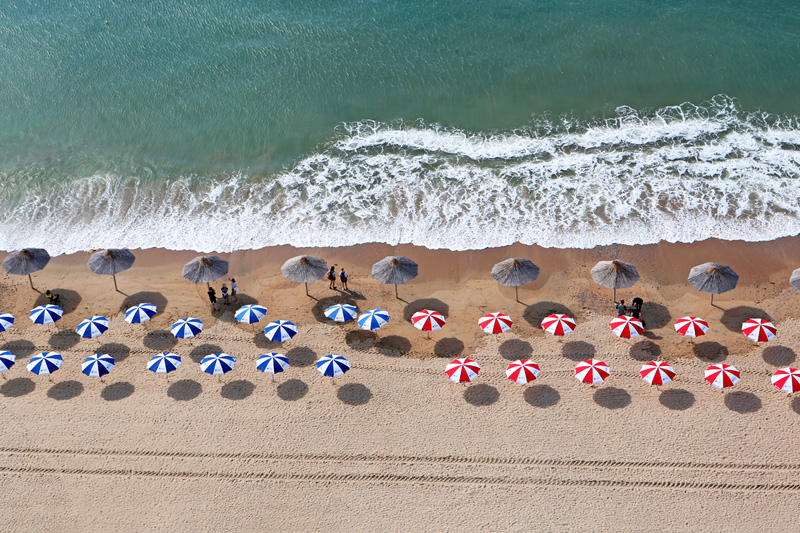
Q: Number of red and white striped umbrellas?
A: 12